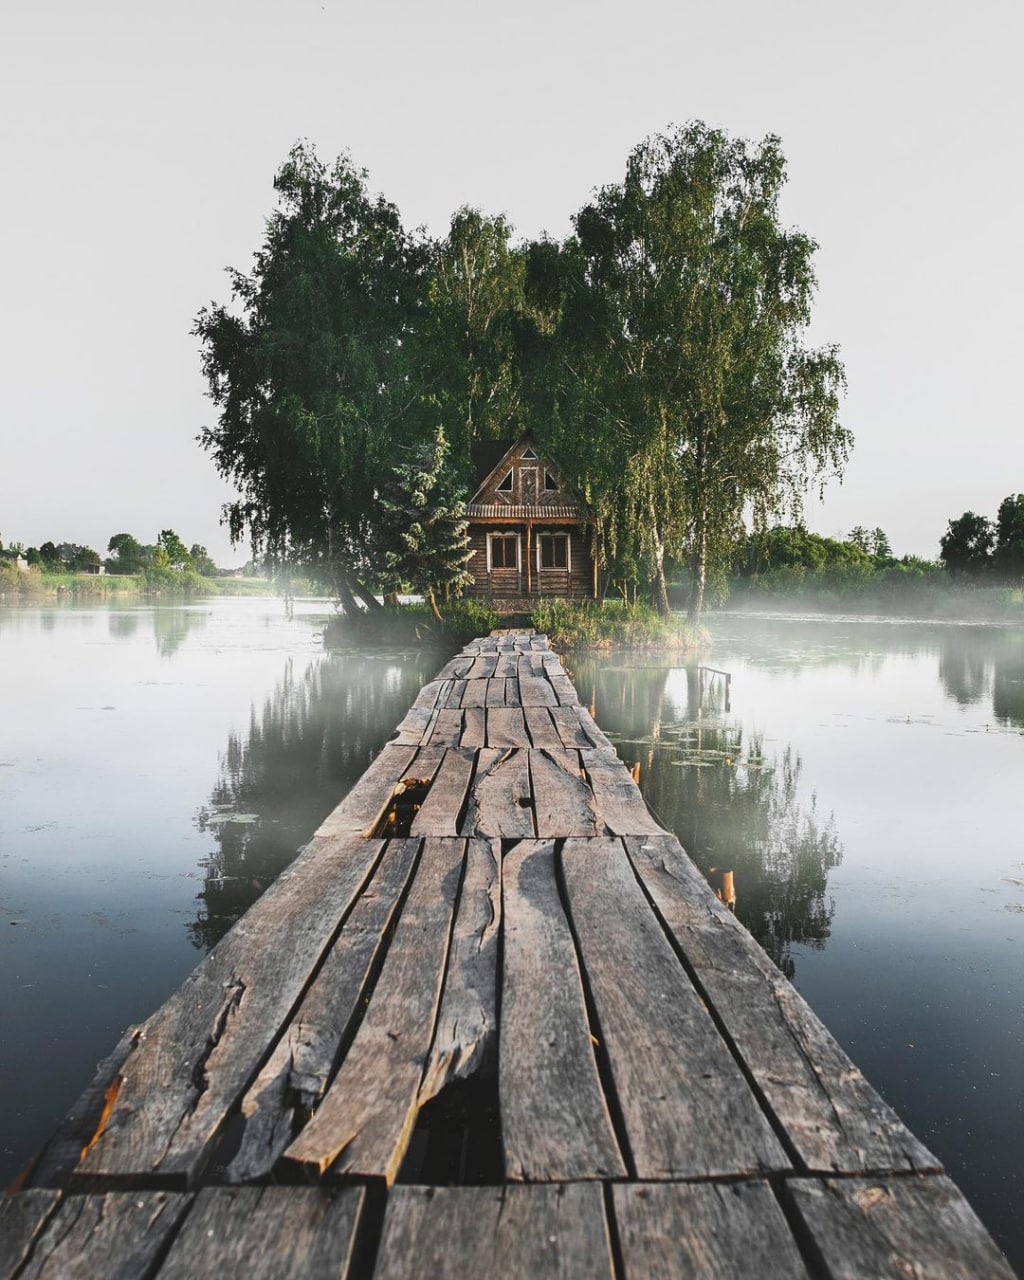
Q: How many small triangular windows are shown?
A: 3